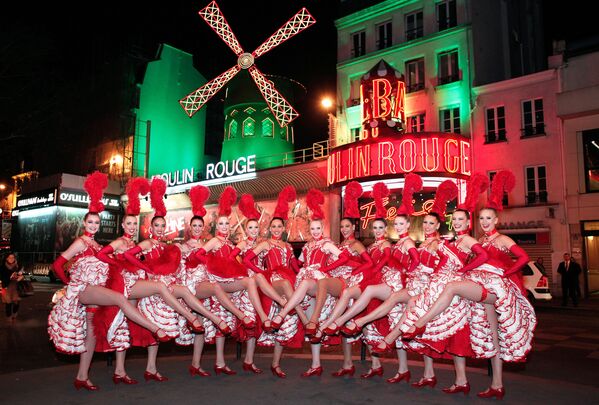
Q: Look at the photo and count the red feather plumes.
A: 14